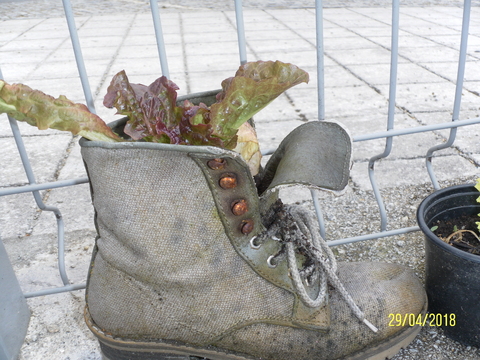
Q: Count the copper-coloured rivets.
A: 4